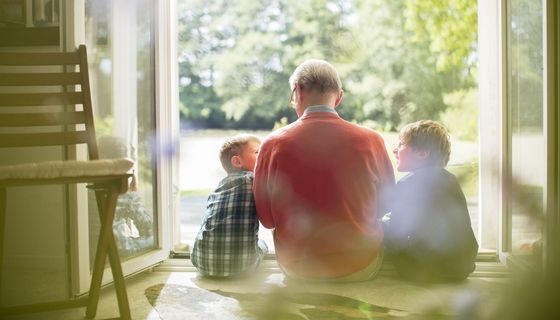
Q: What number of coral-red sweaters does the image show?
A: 1